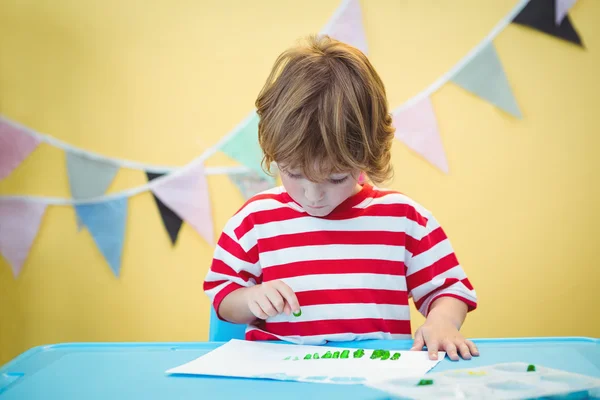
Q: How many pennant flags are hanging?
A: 13